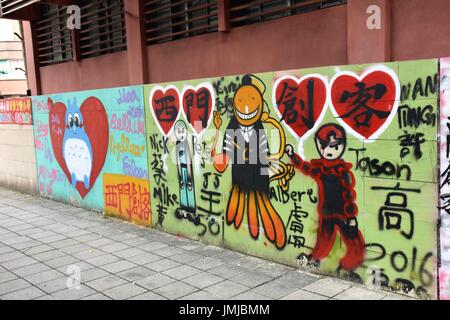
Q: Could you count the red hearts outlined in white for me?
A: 4